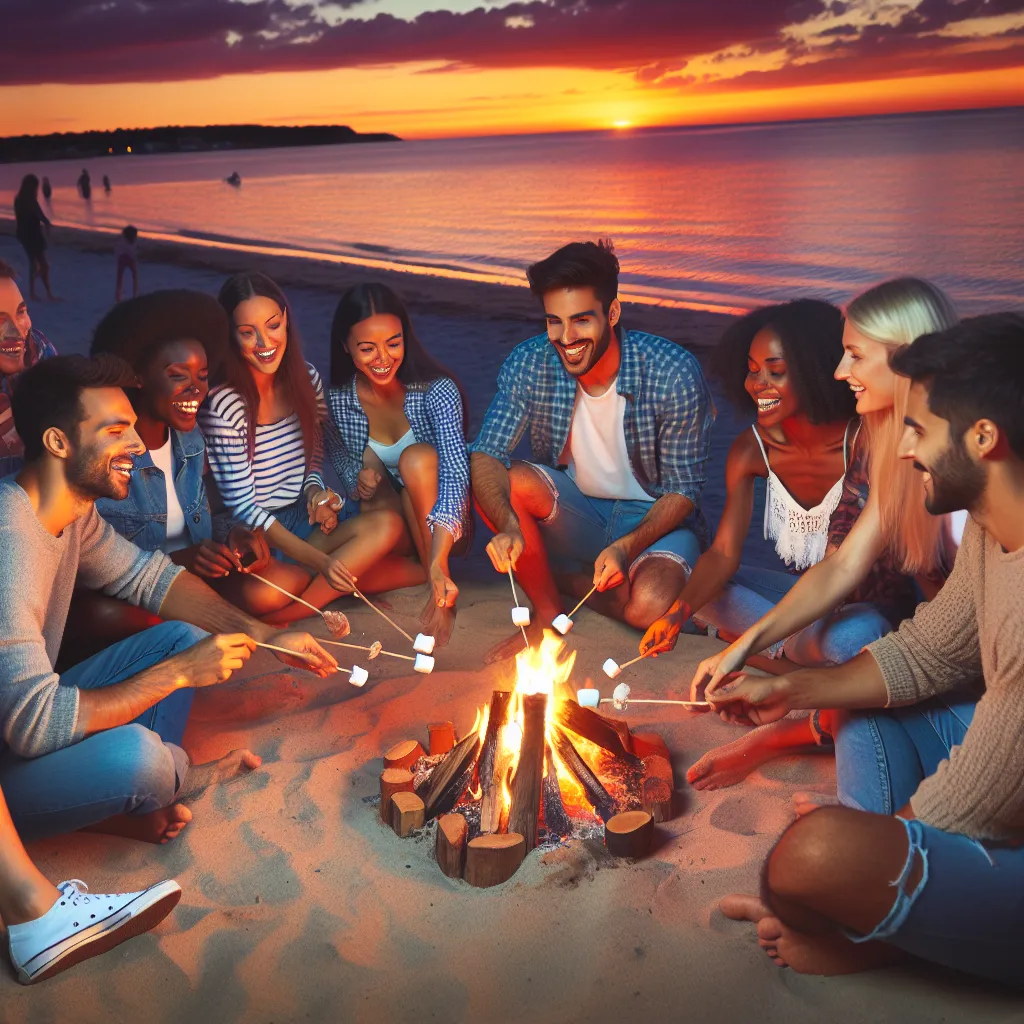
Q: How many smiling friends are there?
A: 9